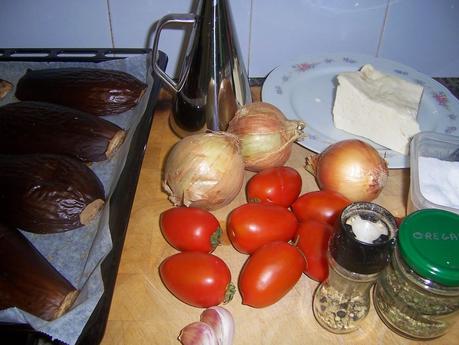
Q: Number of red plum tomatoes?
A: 7